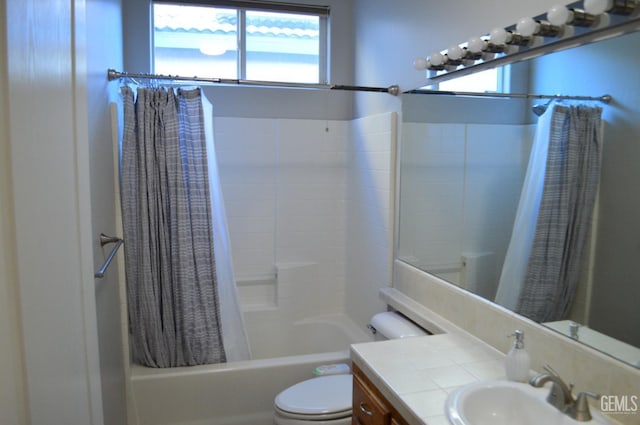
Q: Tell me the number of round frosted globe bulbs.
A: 8